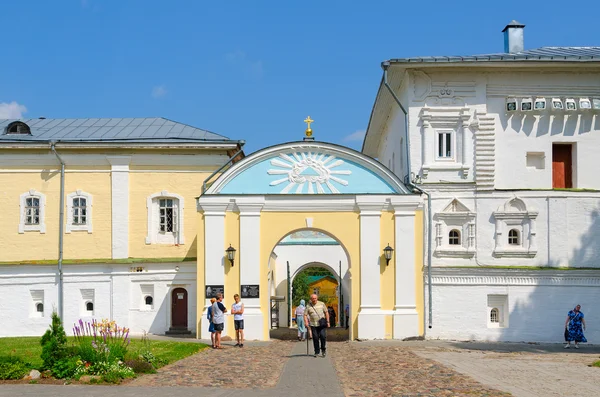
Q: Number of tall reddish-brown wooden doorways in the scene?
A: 2